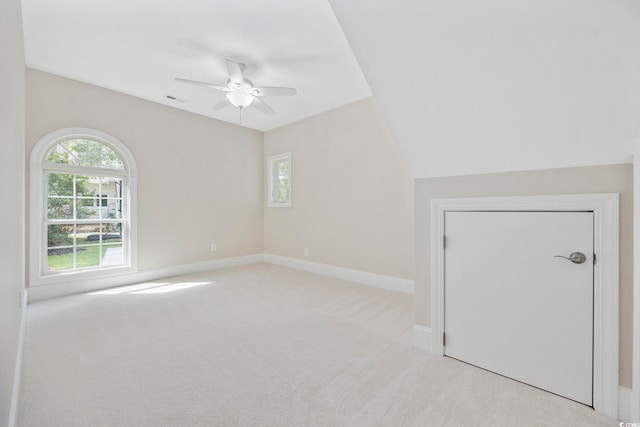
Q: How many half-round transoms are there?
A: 1